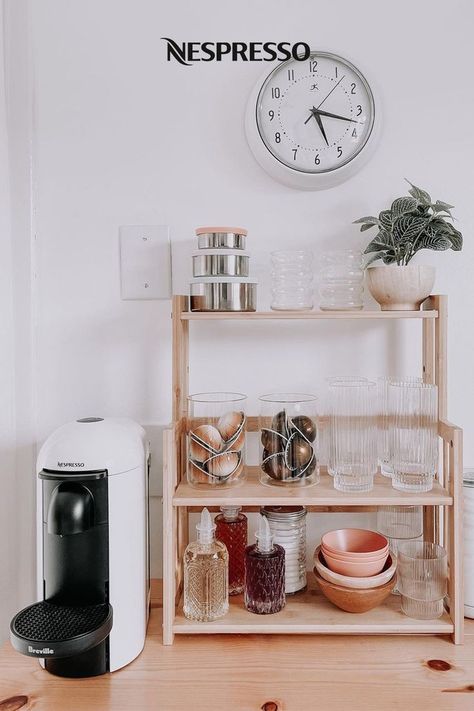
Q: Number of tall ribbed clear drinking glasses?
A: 4